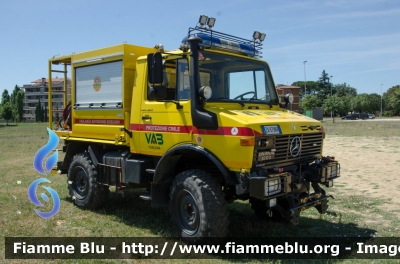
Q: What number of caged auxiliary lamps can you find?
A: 2